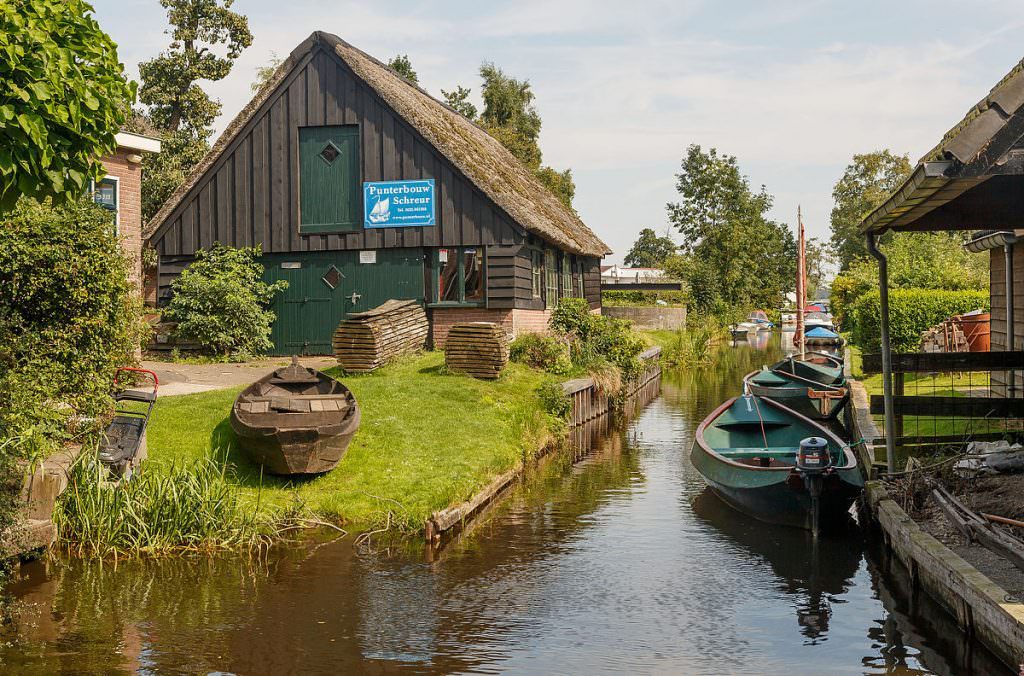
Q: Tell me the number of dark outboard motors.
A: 1